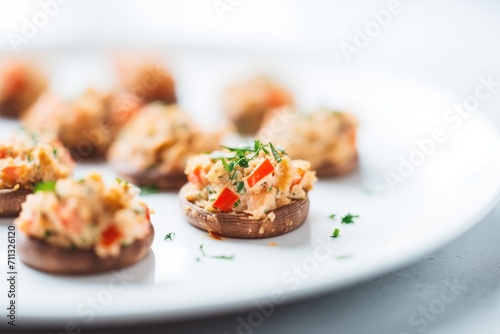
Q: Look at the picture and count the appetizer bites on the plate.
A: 9